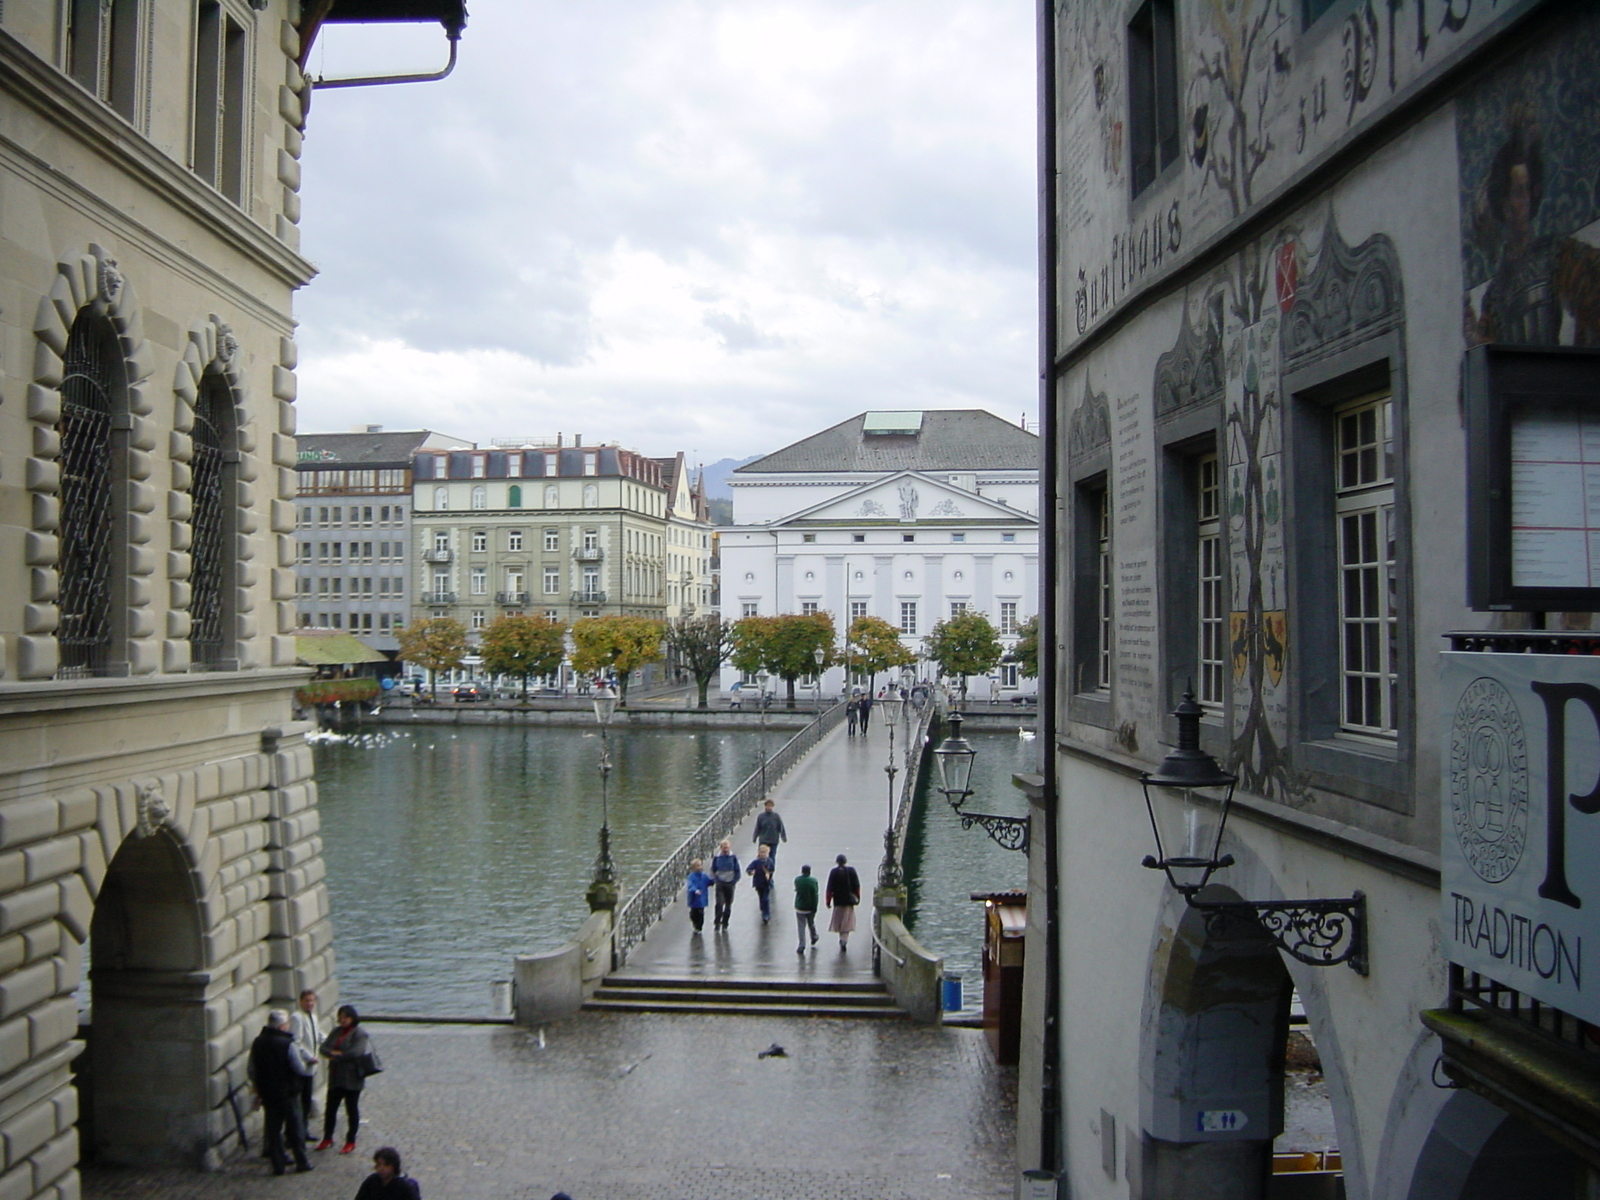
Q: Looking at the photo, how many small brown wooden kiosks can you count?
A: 1